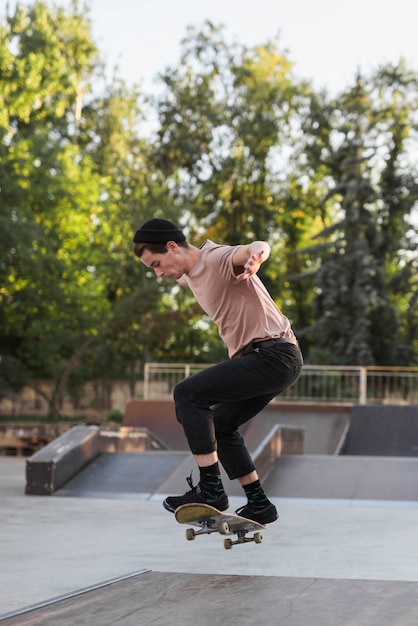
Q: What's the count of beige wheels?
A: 4